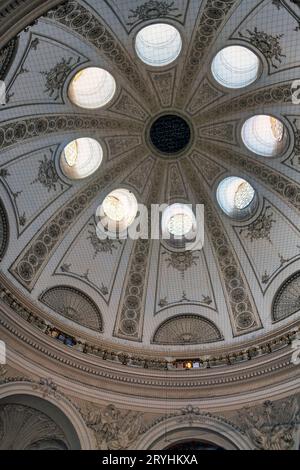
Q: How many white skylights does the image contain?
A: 8